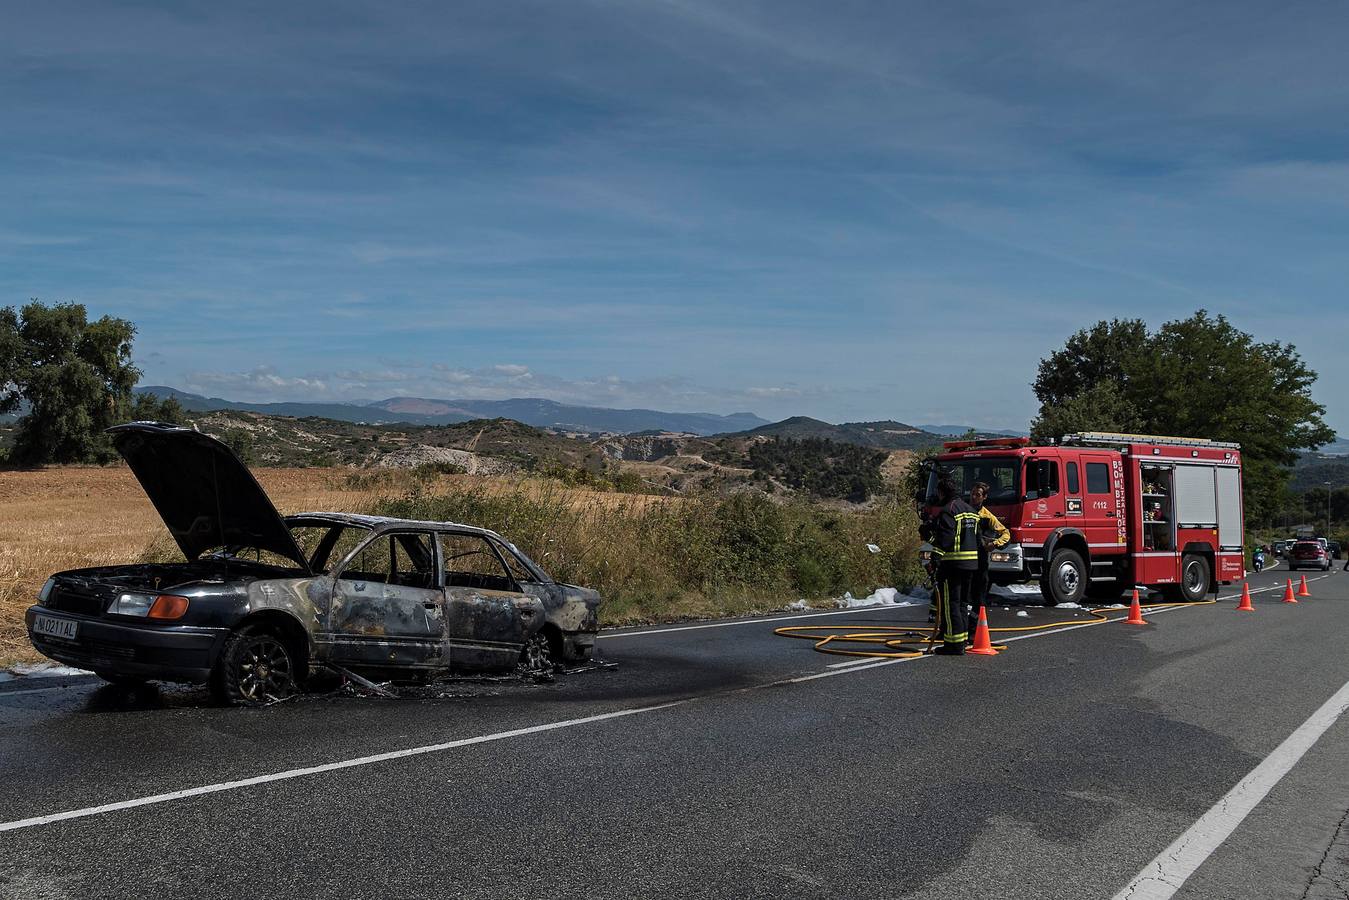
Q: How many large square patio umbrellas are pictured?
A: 0